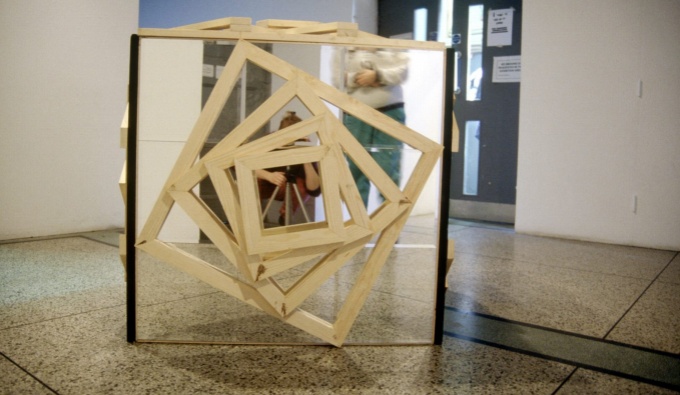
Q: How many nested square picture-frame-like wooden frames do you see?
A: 4